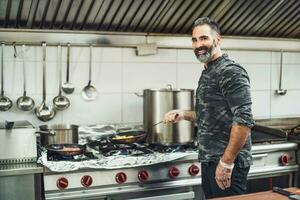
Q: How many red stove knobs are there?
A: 7